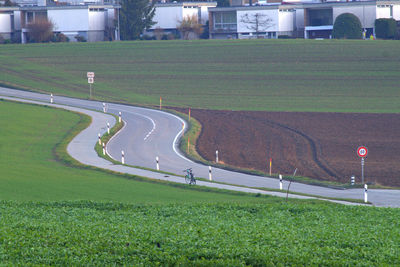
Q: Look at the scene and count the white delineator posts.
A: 12